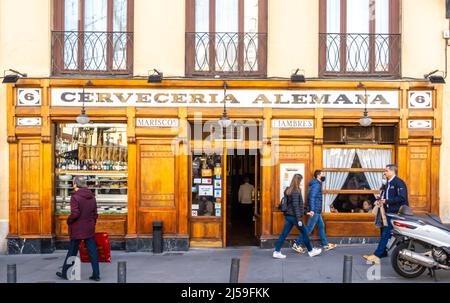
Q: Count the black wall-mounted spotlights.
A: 4